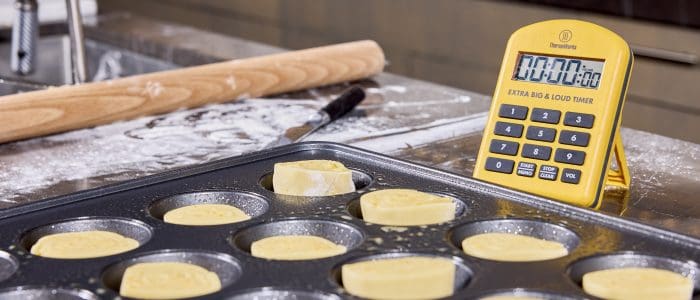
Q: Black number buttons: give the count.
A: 10